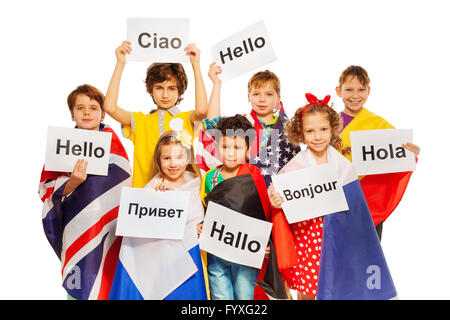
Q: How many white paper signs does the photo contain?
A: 7